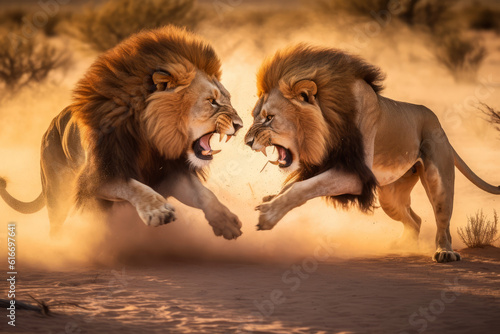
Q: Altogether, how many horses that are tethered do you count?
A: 0